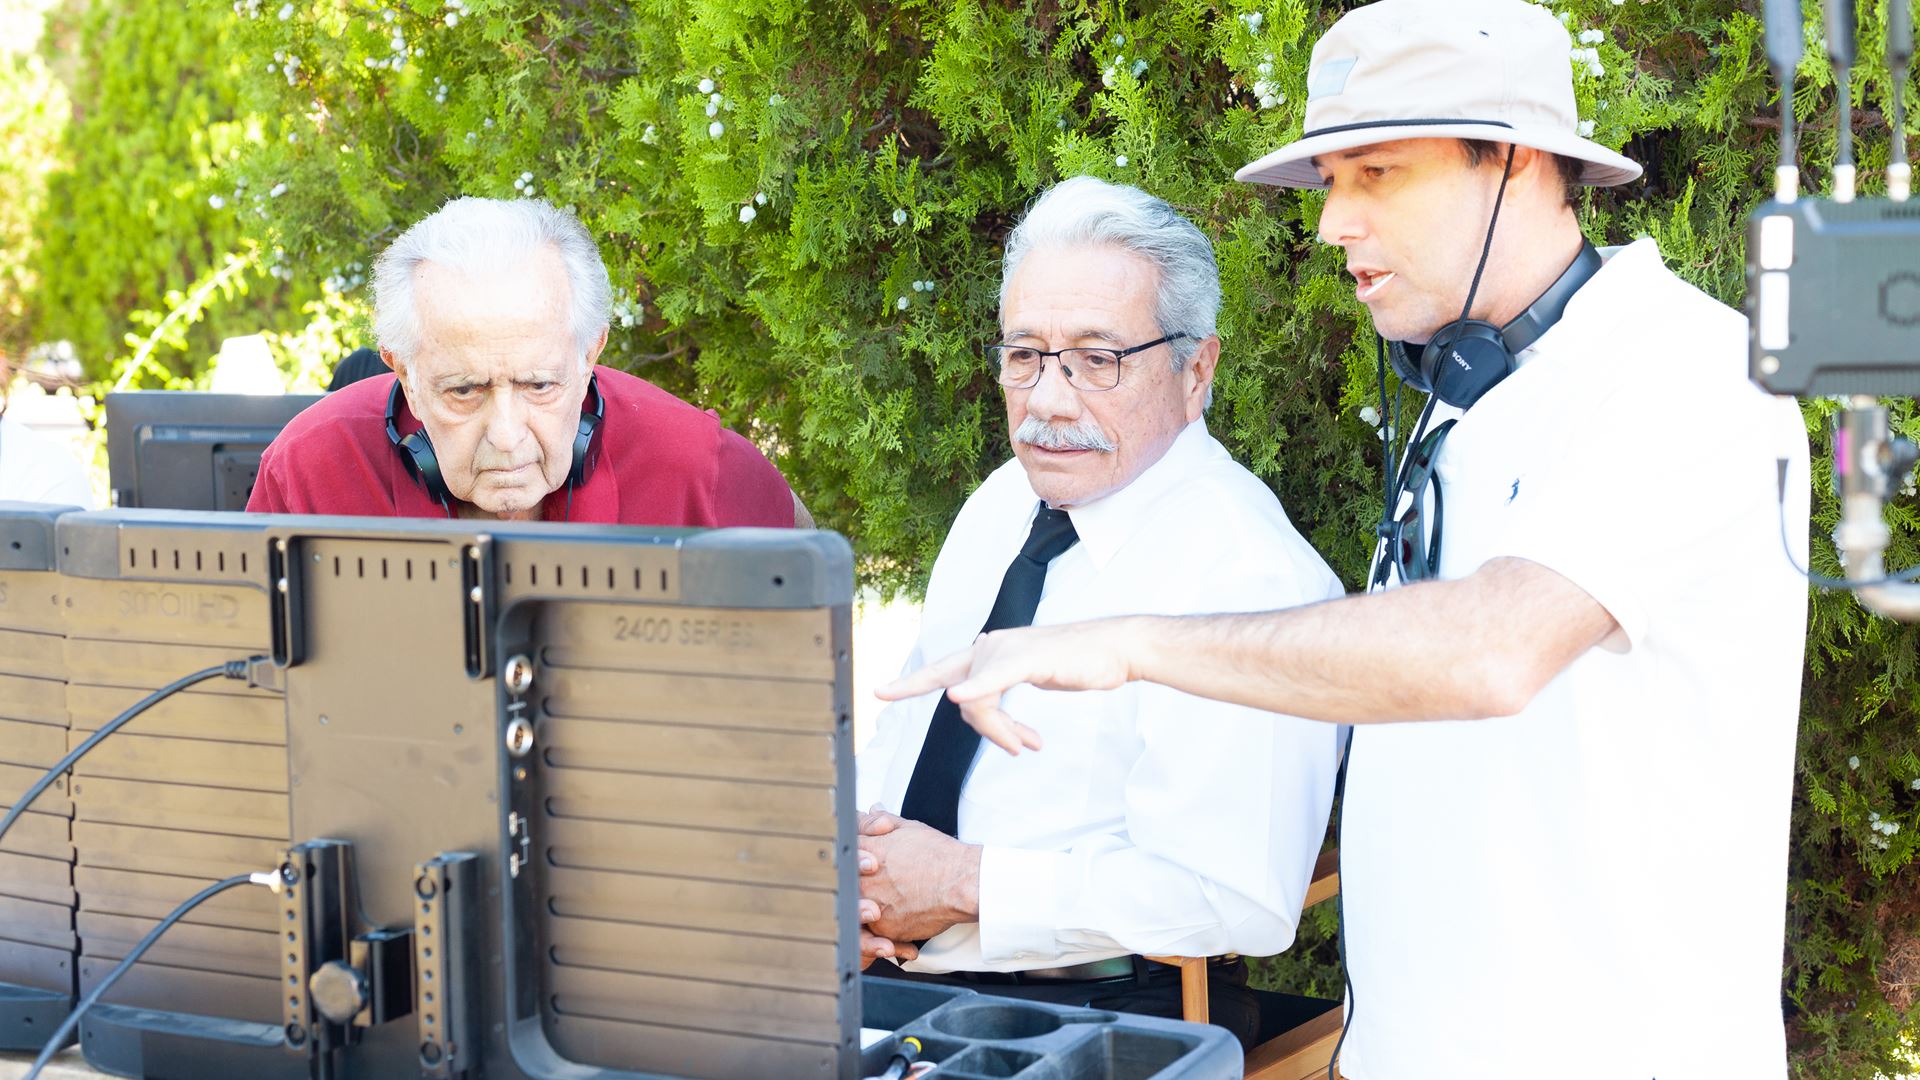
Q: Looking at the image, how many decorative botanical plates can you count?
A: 0